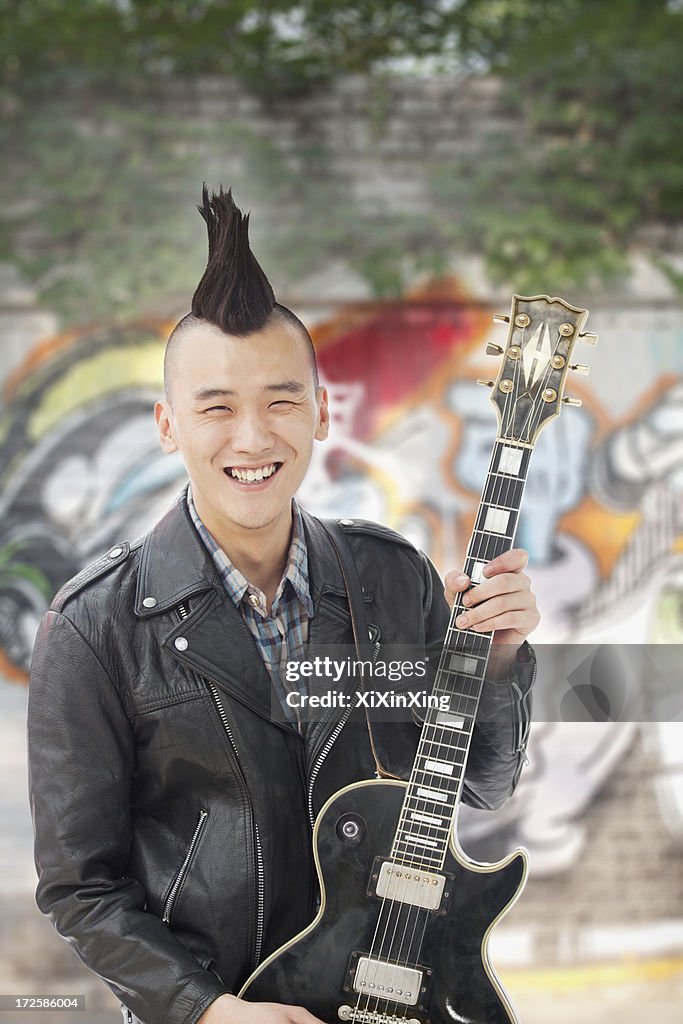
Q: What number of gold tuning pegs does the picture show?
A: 6